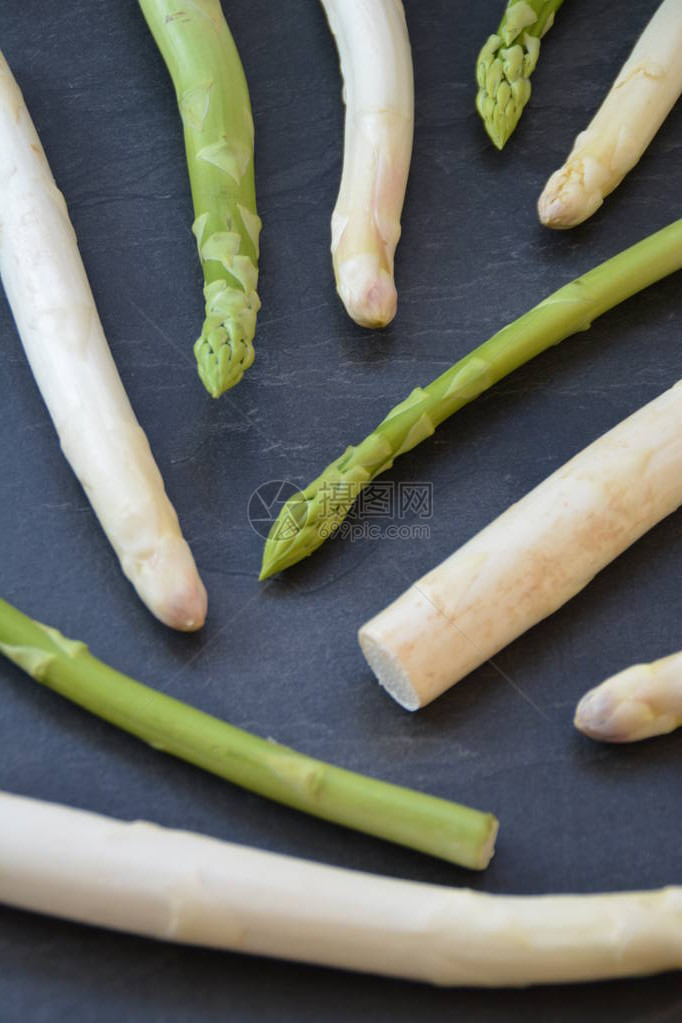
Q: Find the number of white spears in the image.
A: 6